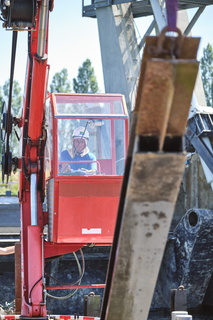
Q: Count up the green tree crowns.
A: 4